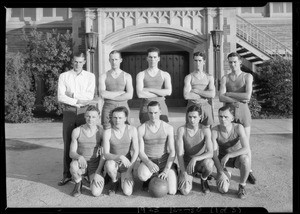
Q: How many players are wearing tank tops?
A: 9